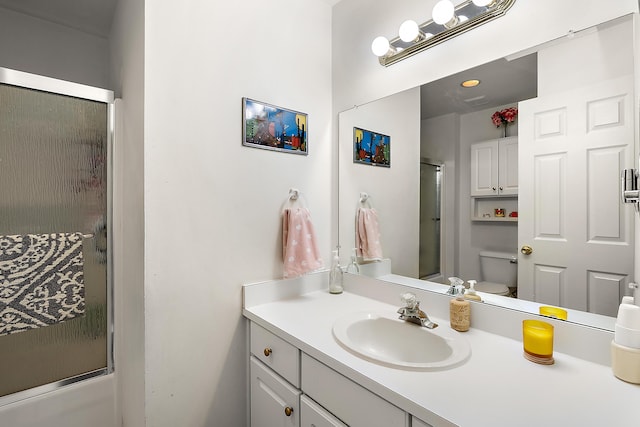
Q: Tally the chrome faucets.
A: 1